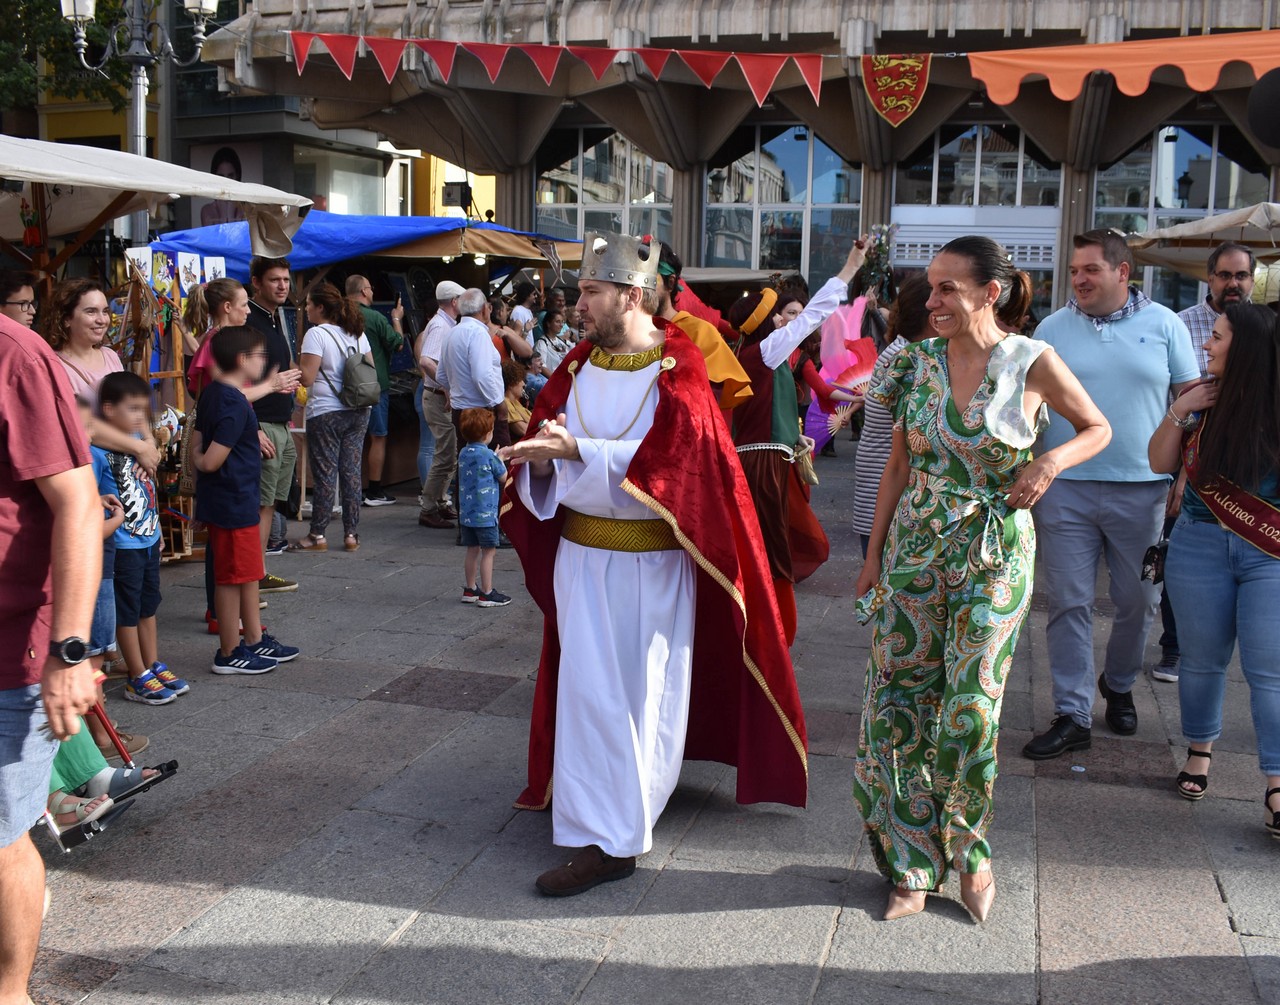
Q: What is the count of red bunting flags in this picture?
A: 11